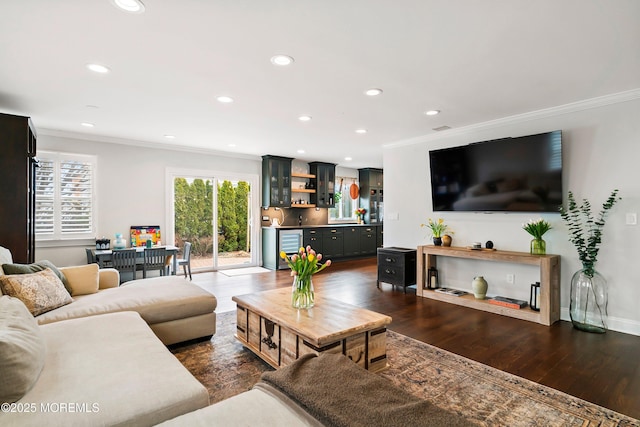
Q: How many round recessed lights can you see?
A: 13